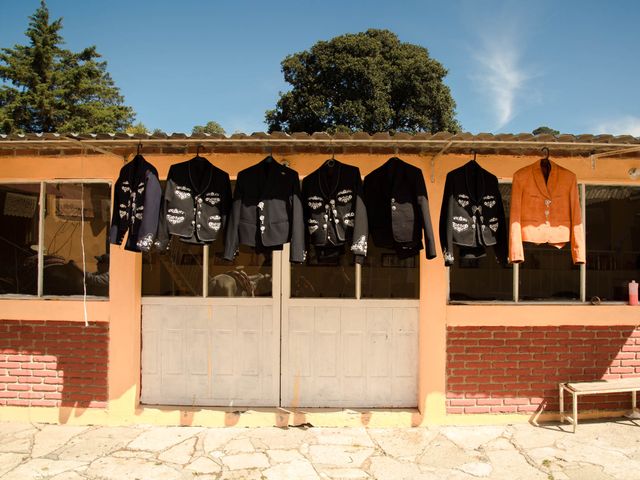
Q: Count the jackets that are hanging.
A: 7